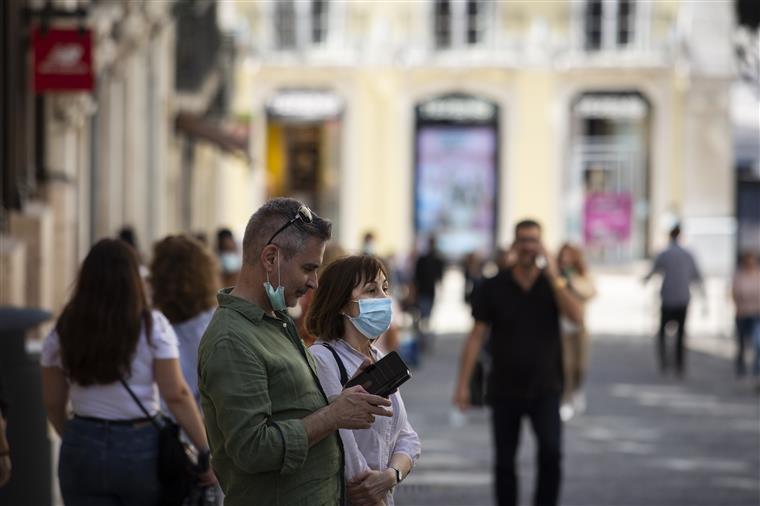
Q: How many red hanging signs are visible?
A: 1